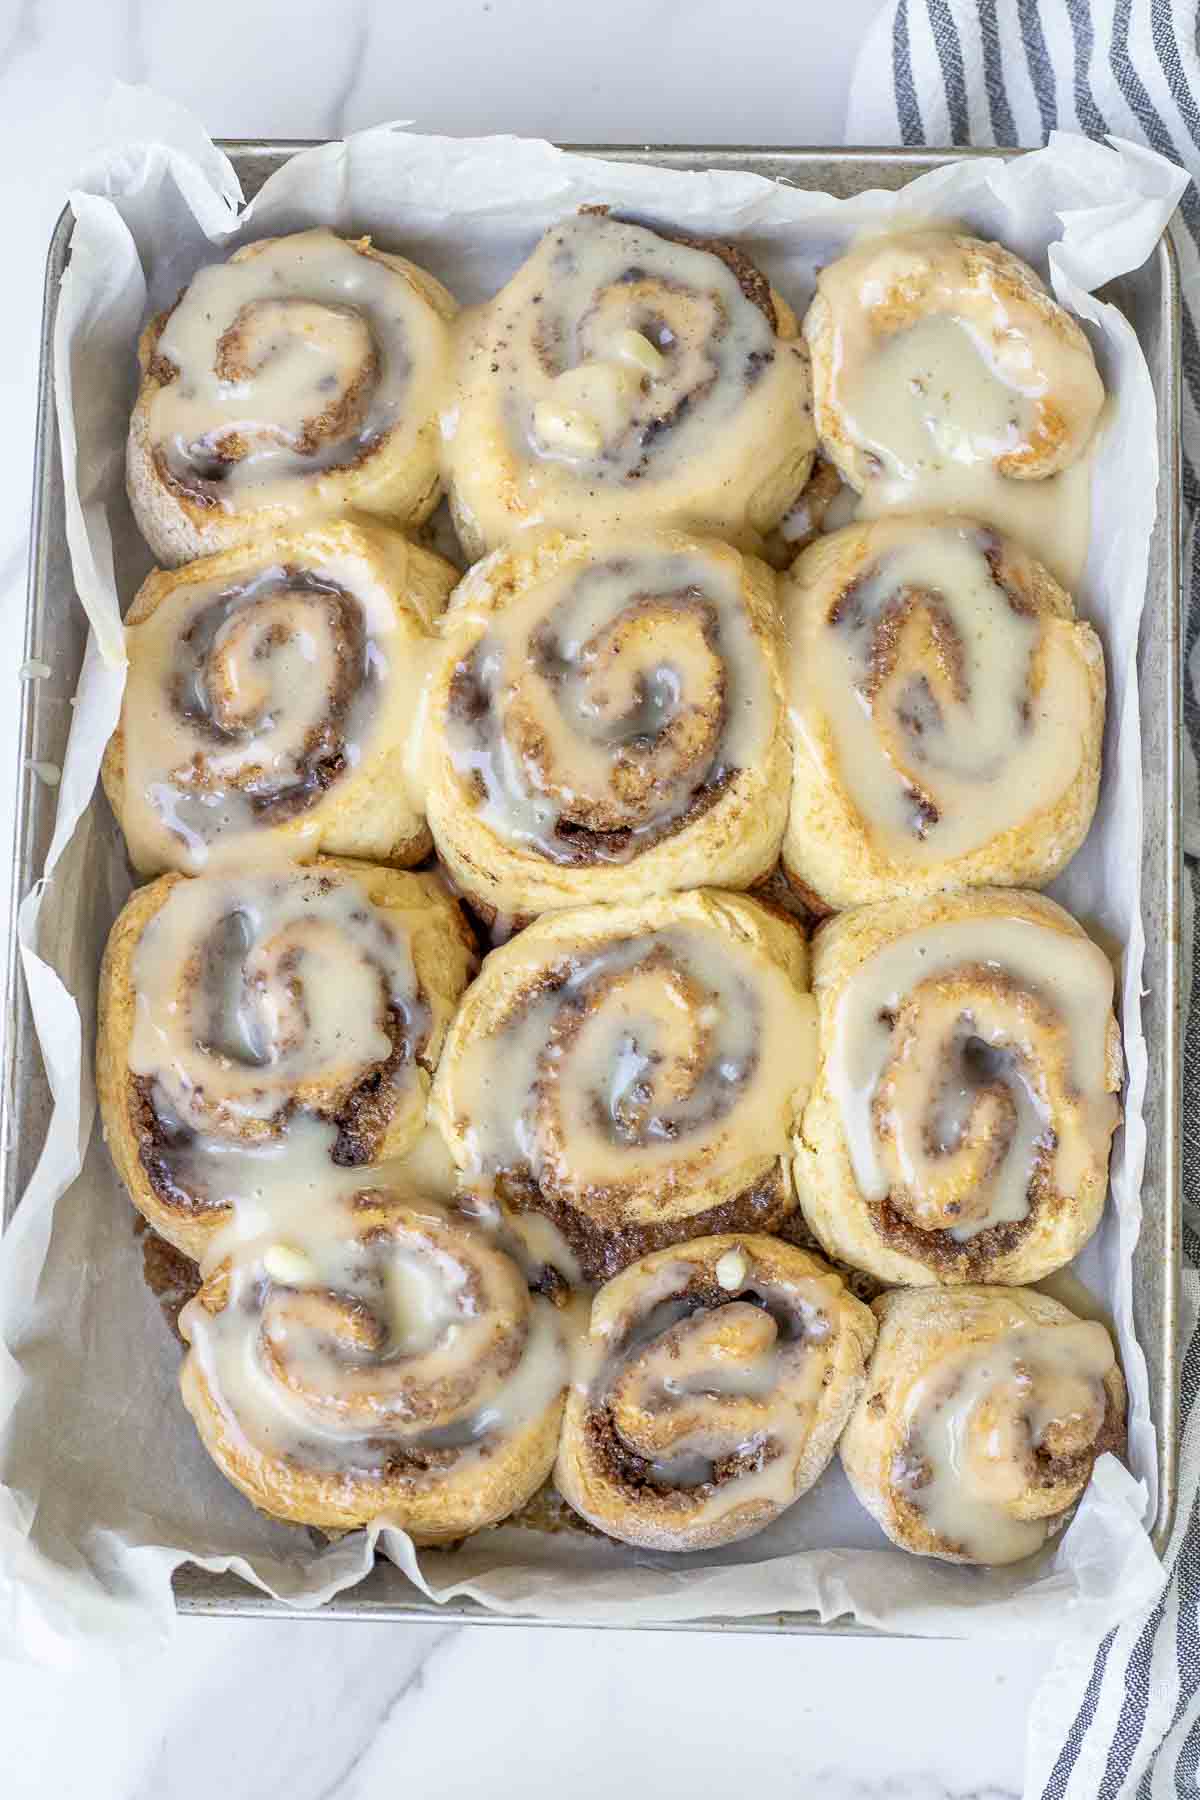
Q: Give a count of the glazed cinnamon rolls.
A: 12